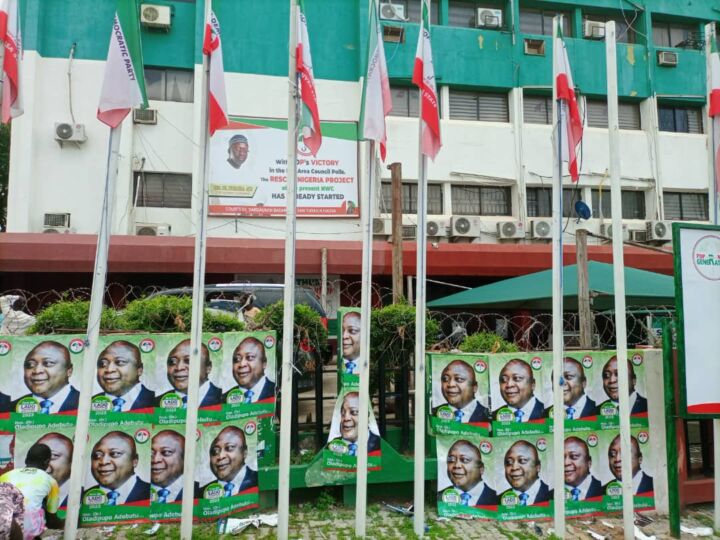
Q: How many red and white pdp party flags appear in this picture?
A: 8